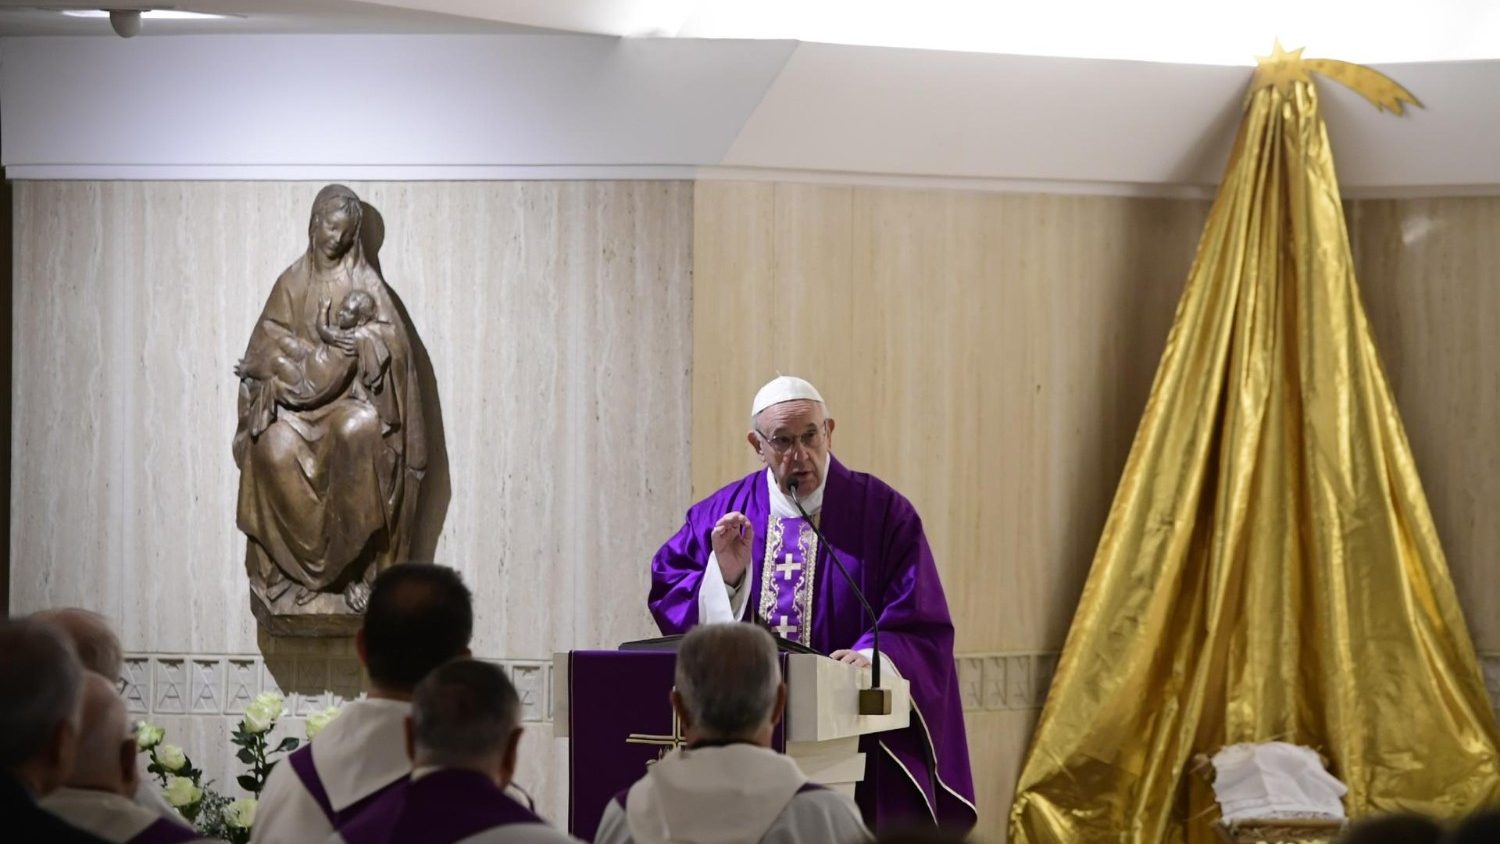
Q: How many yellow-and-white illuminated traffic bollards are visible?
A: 0